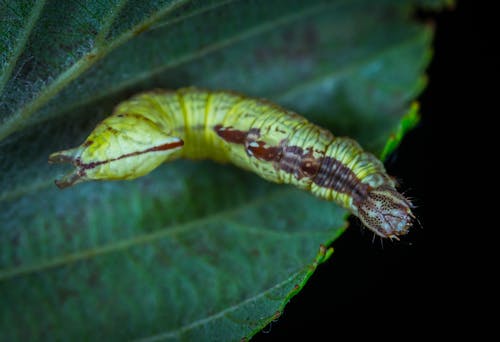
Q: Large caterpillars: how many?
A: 1